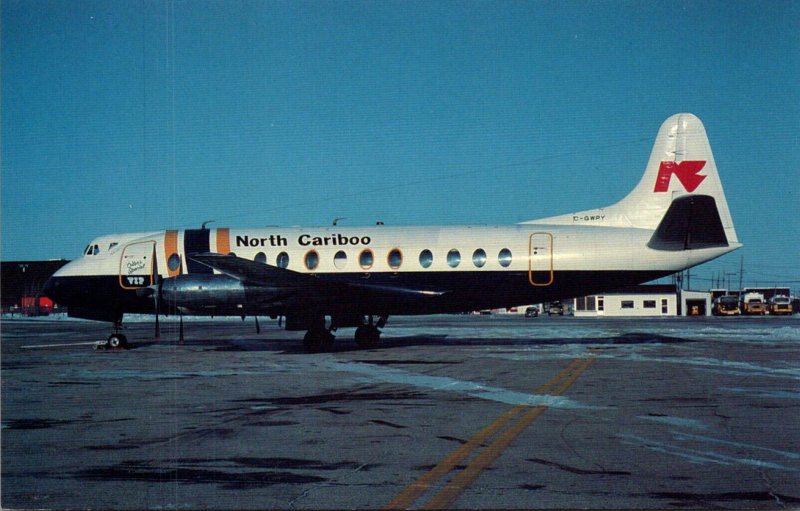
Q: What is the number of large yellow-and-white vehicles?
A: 3